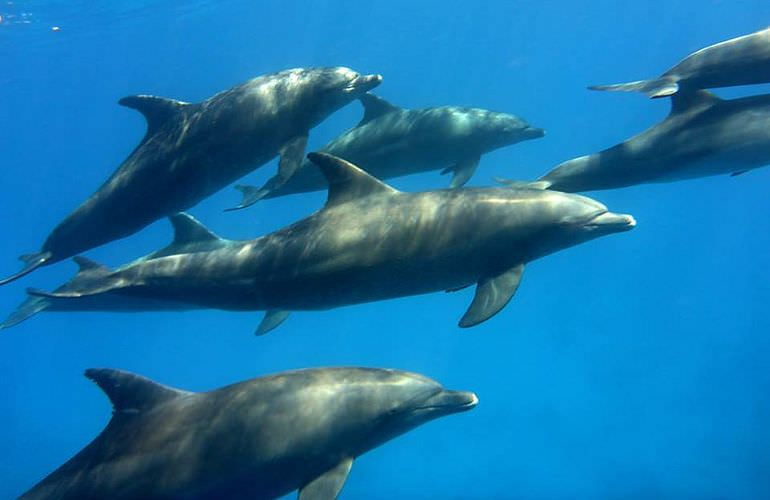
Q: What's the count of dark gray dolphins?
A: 7